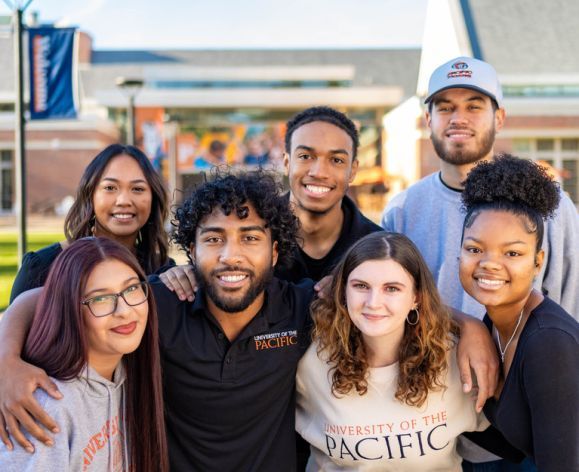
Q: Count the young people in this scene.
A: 7